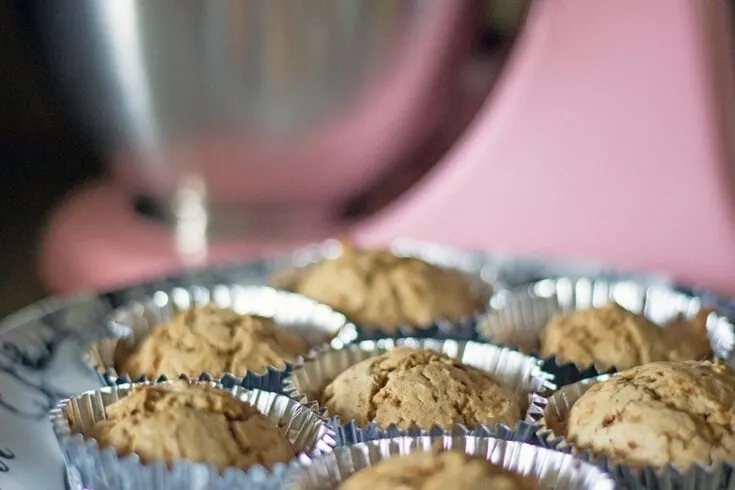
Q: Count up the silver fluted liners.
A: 7